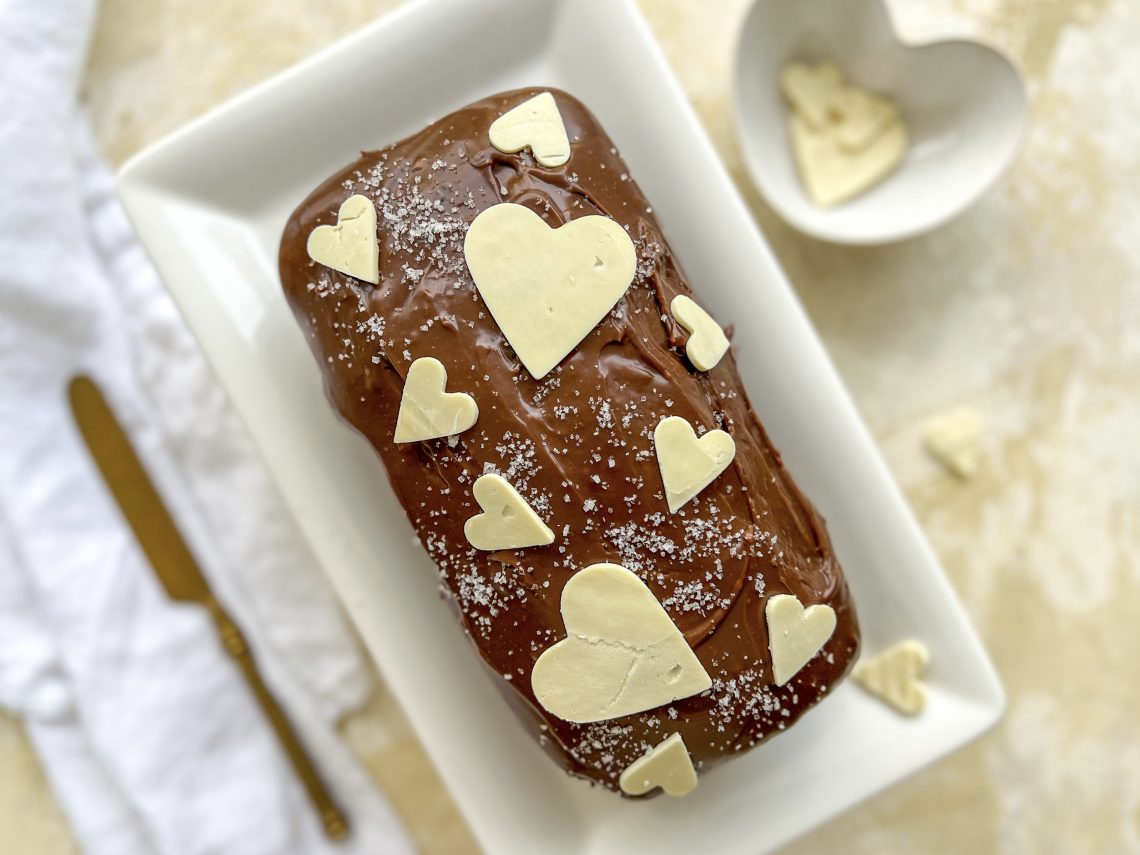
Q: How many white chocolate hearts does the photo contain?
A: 15